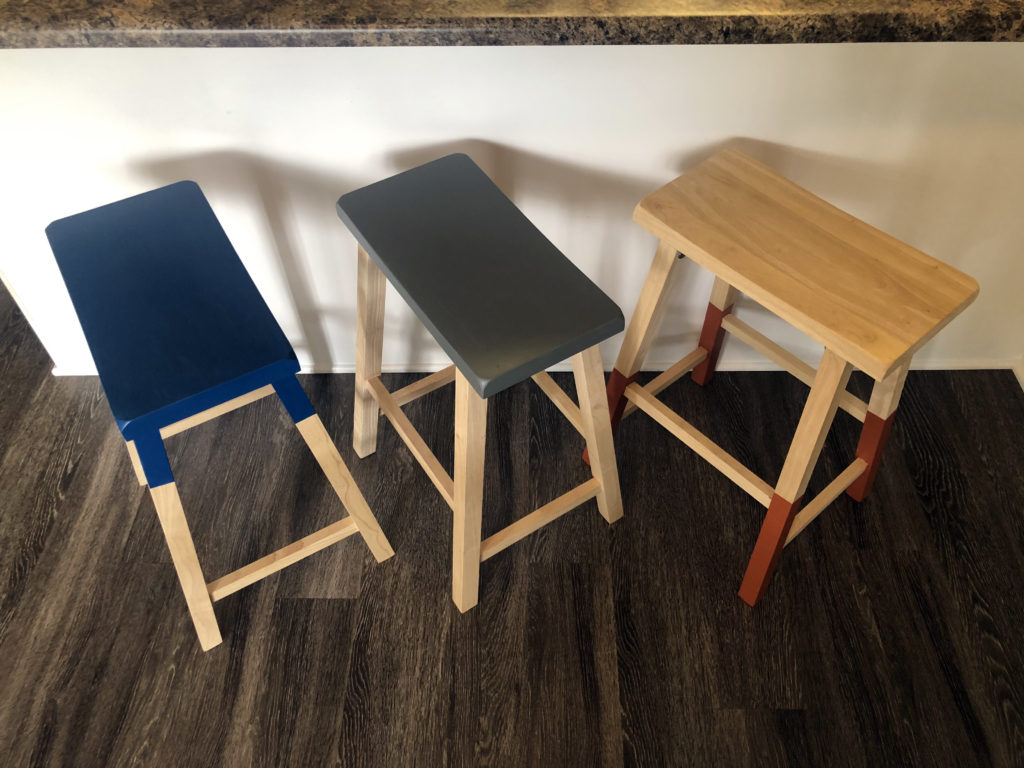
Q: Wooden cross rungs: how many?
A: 10